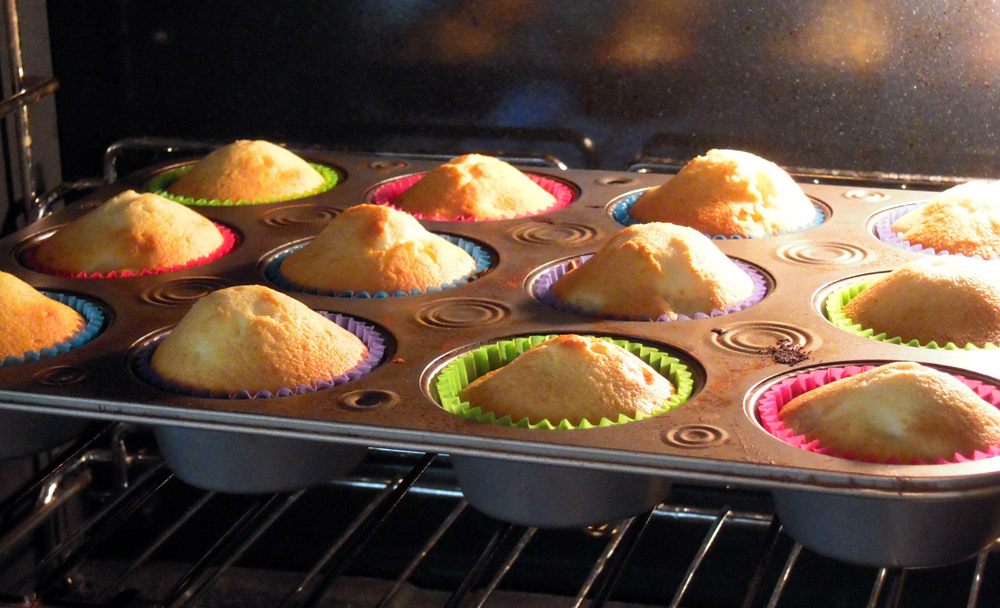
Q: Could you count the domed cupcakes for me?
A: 12